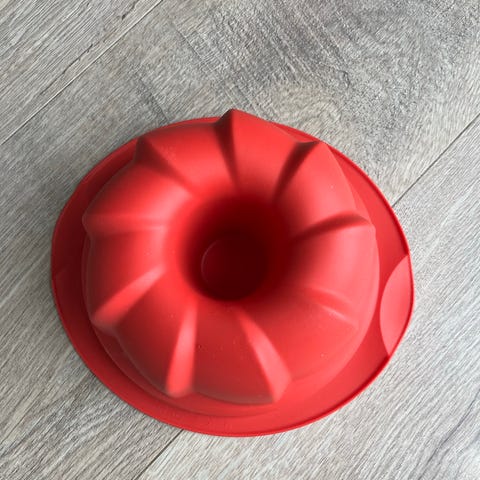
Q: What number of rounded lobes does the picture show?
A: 9